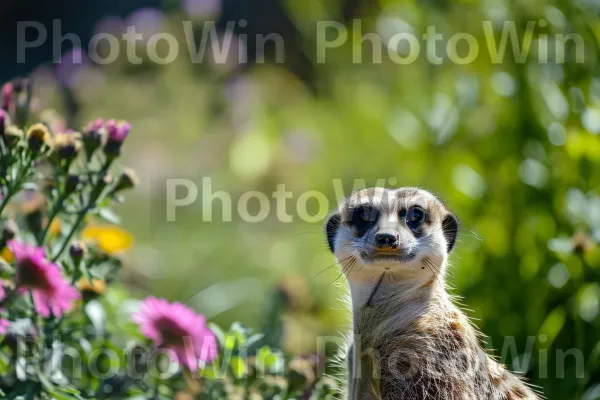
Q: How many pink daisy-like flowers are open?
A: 2